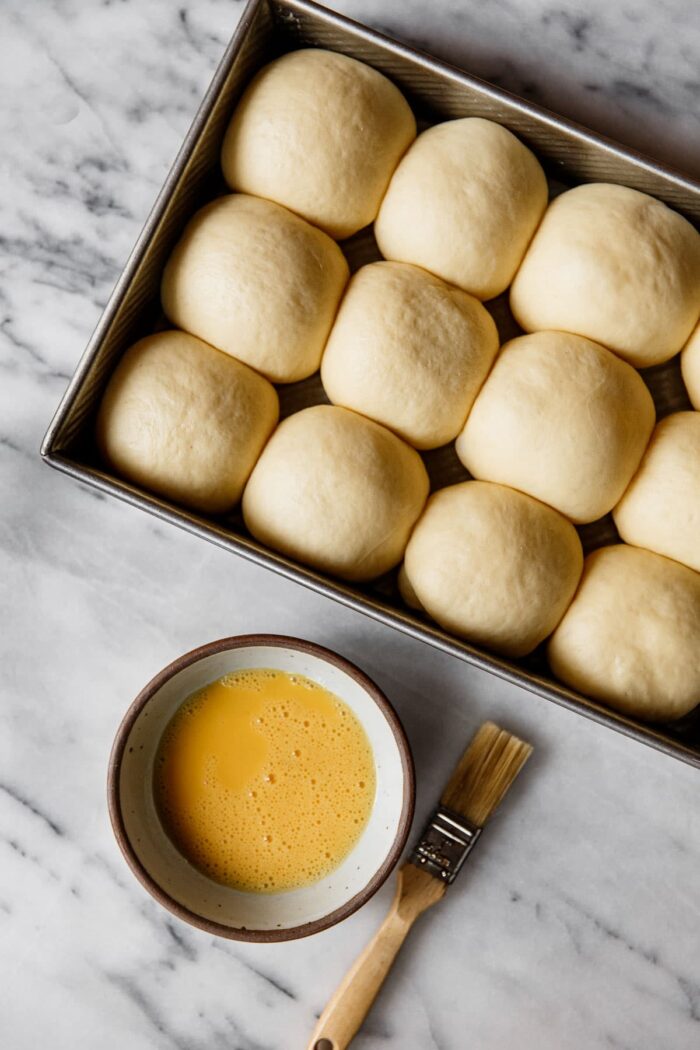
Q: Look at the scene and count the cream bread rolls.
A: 12